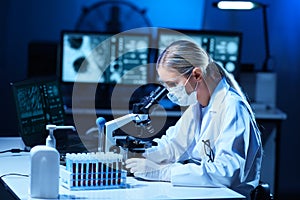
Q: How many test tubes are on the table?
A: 10